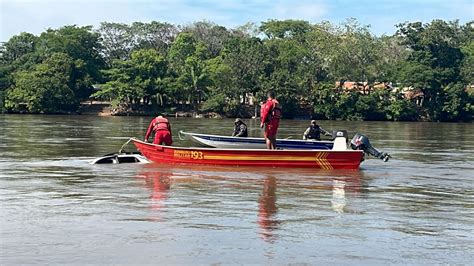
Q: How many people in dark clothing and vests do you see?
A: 2